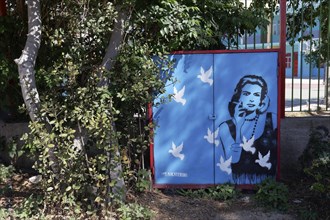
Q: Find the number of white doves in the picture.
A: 7